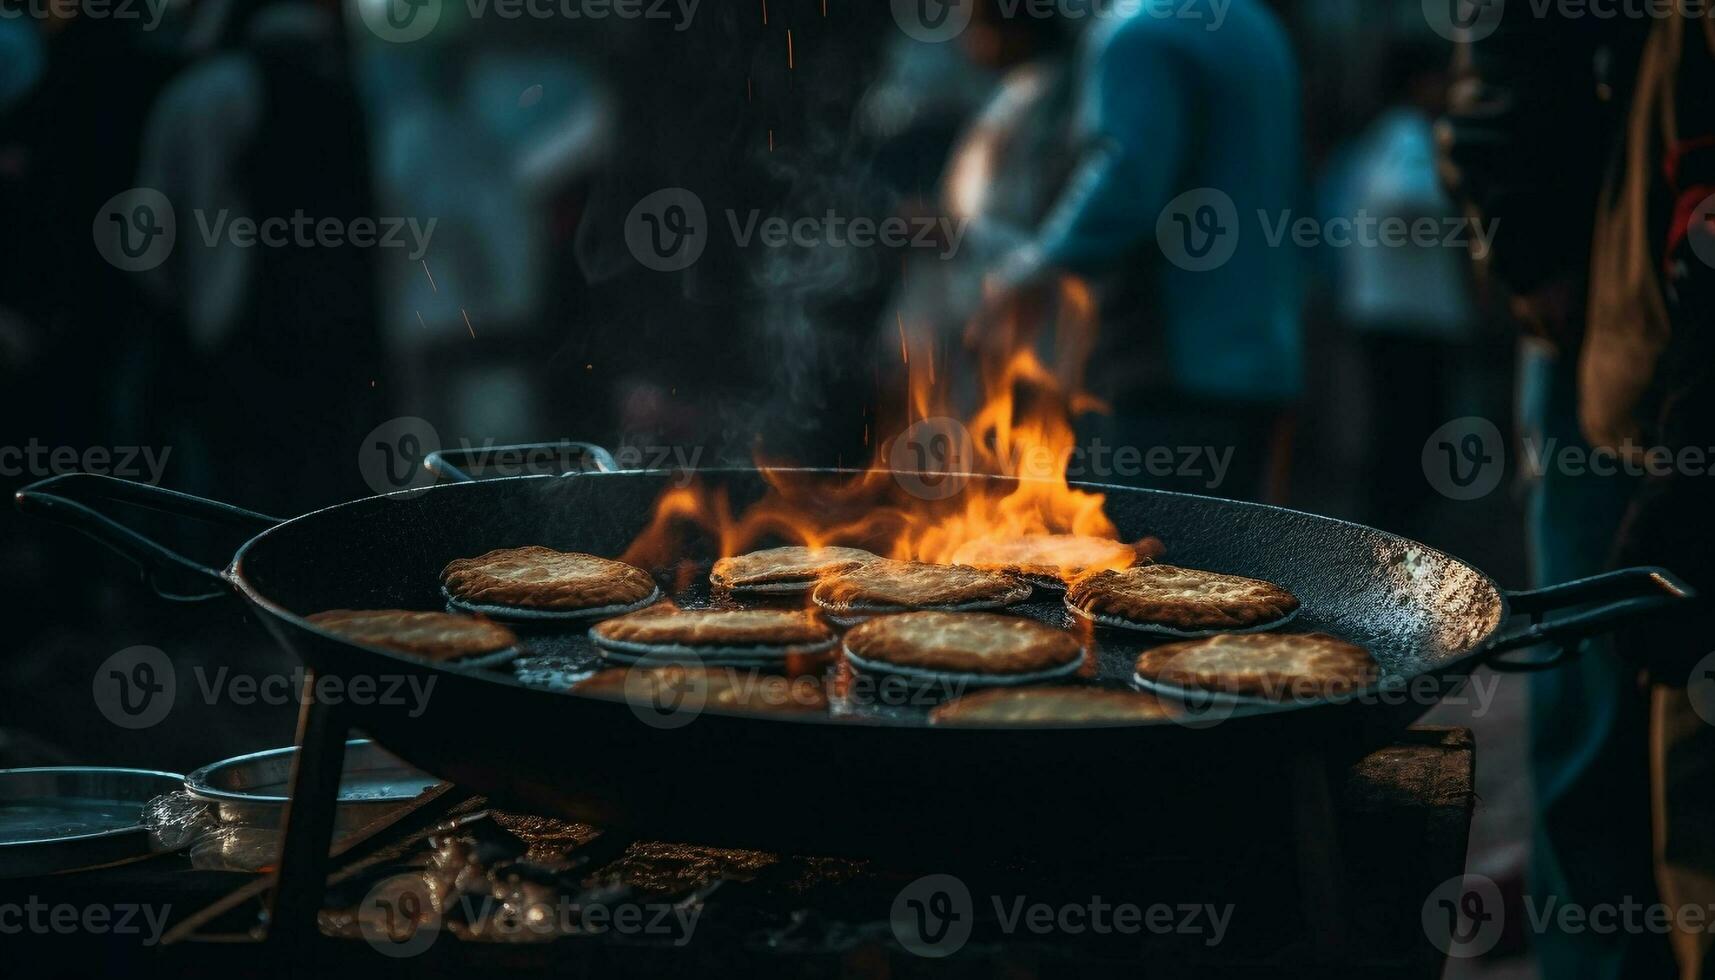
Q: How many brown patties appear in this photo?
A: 11